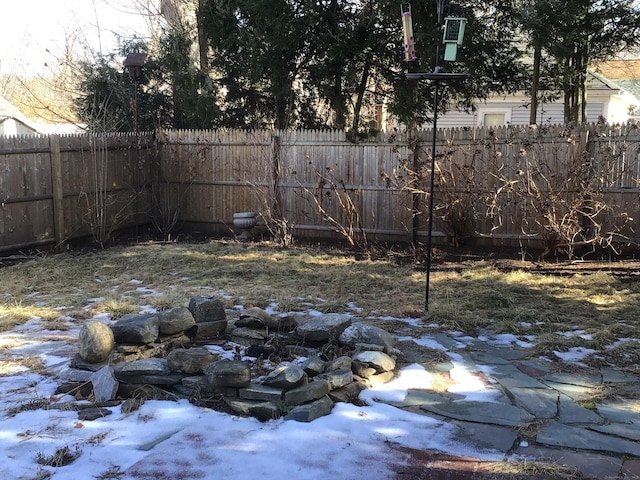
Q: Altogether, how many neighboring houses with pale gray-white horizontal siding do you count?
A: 1